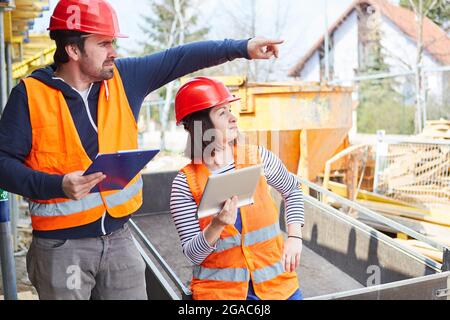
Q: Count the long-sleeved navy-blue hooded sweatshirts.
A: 1